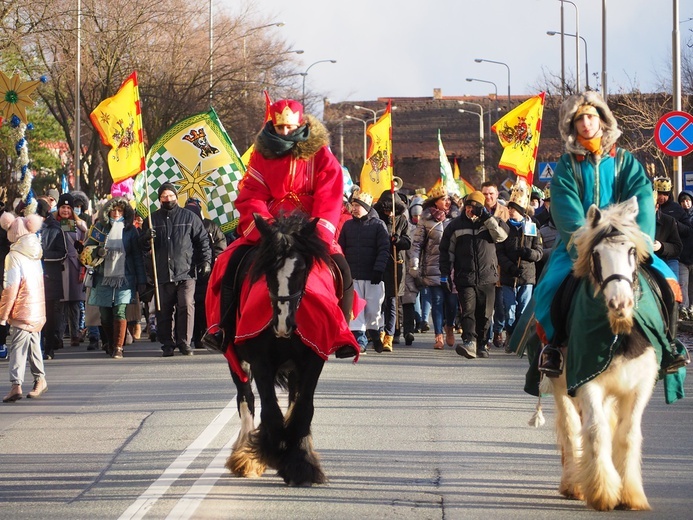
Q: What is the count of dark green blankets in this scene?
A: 1